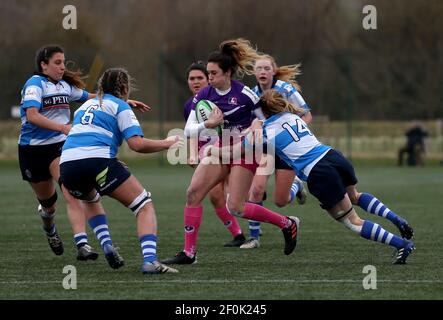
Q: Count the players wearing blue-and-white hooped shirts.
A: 4